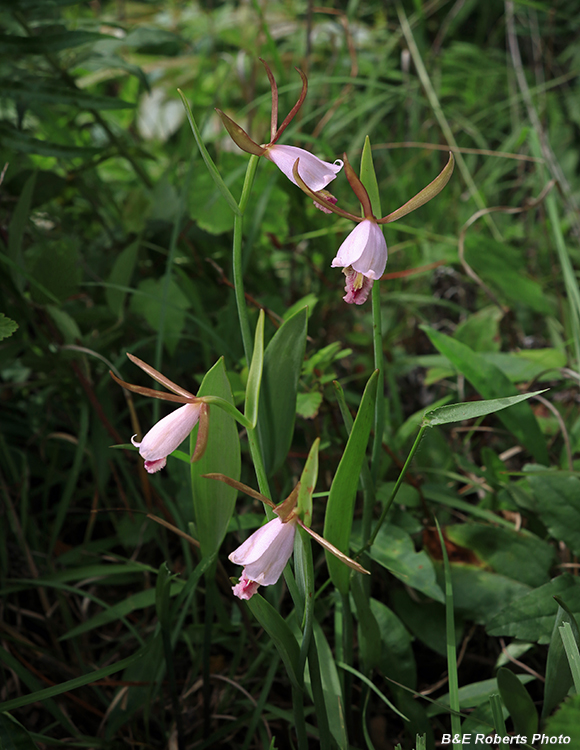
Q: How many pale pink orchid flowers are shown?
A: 4